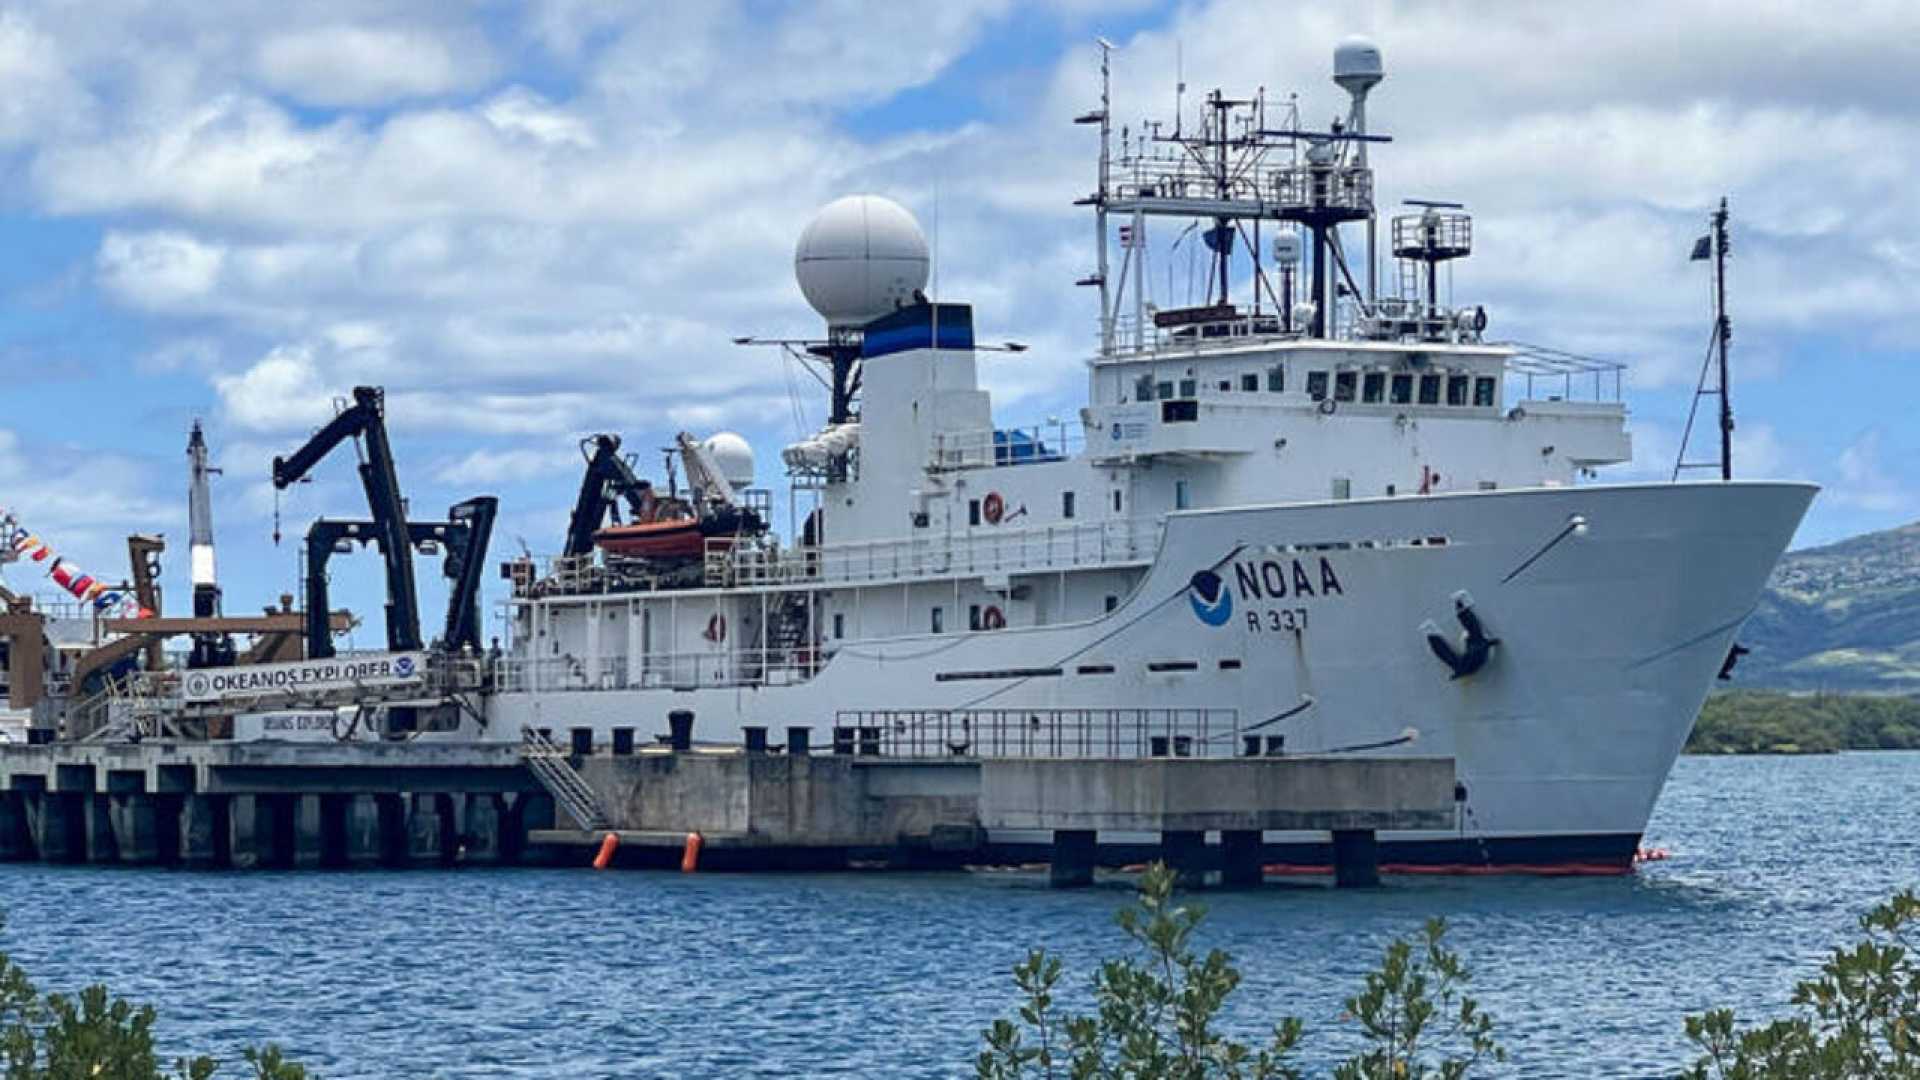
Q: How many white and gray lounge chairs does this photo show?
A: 0